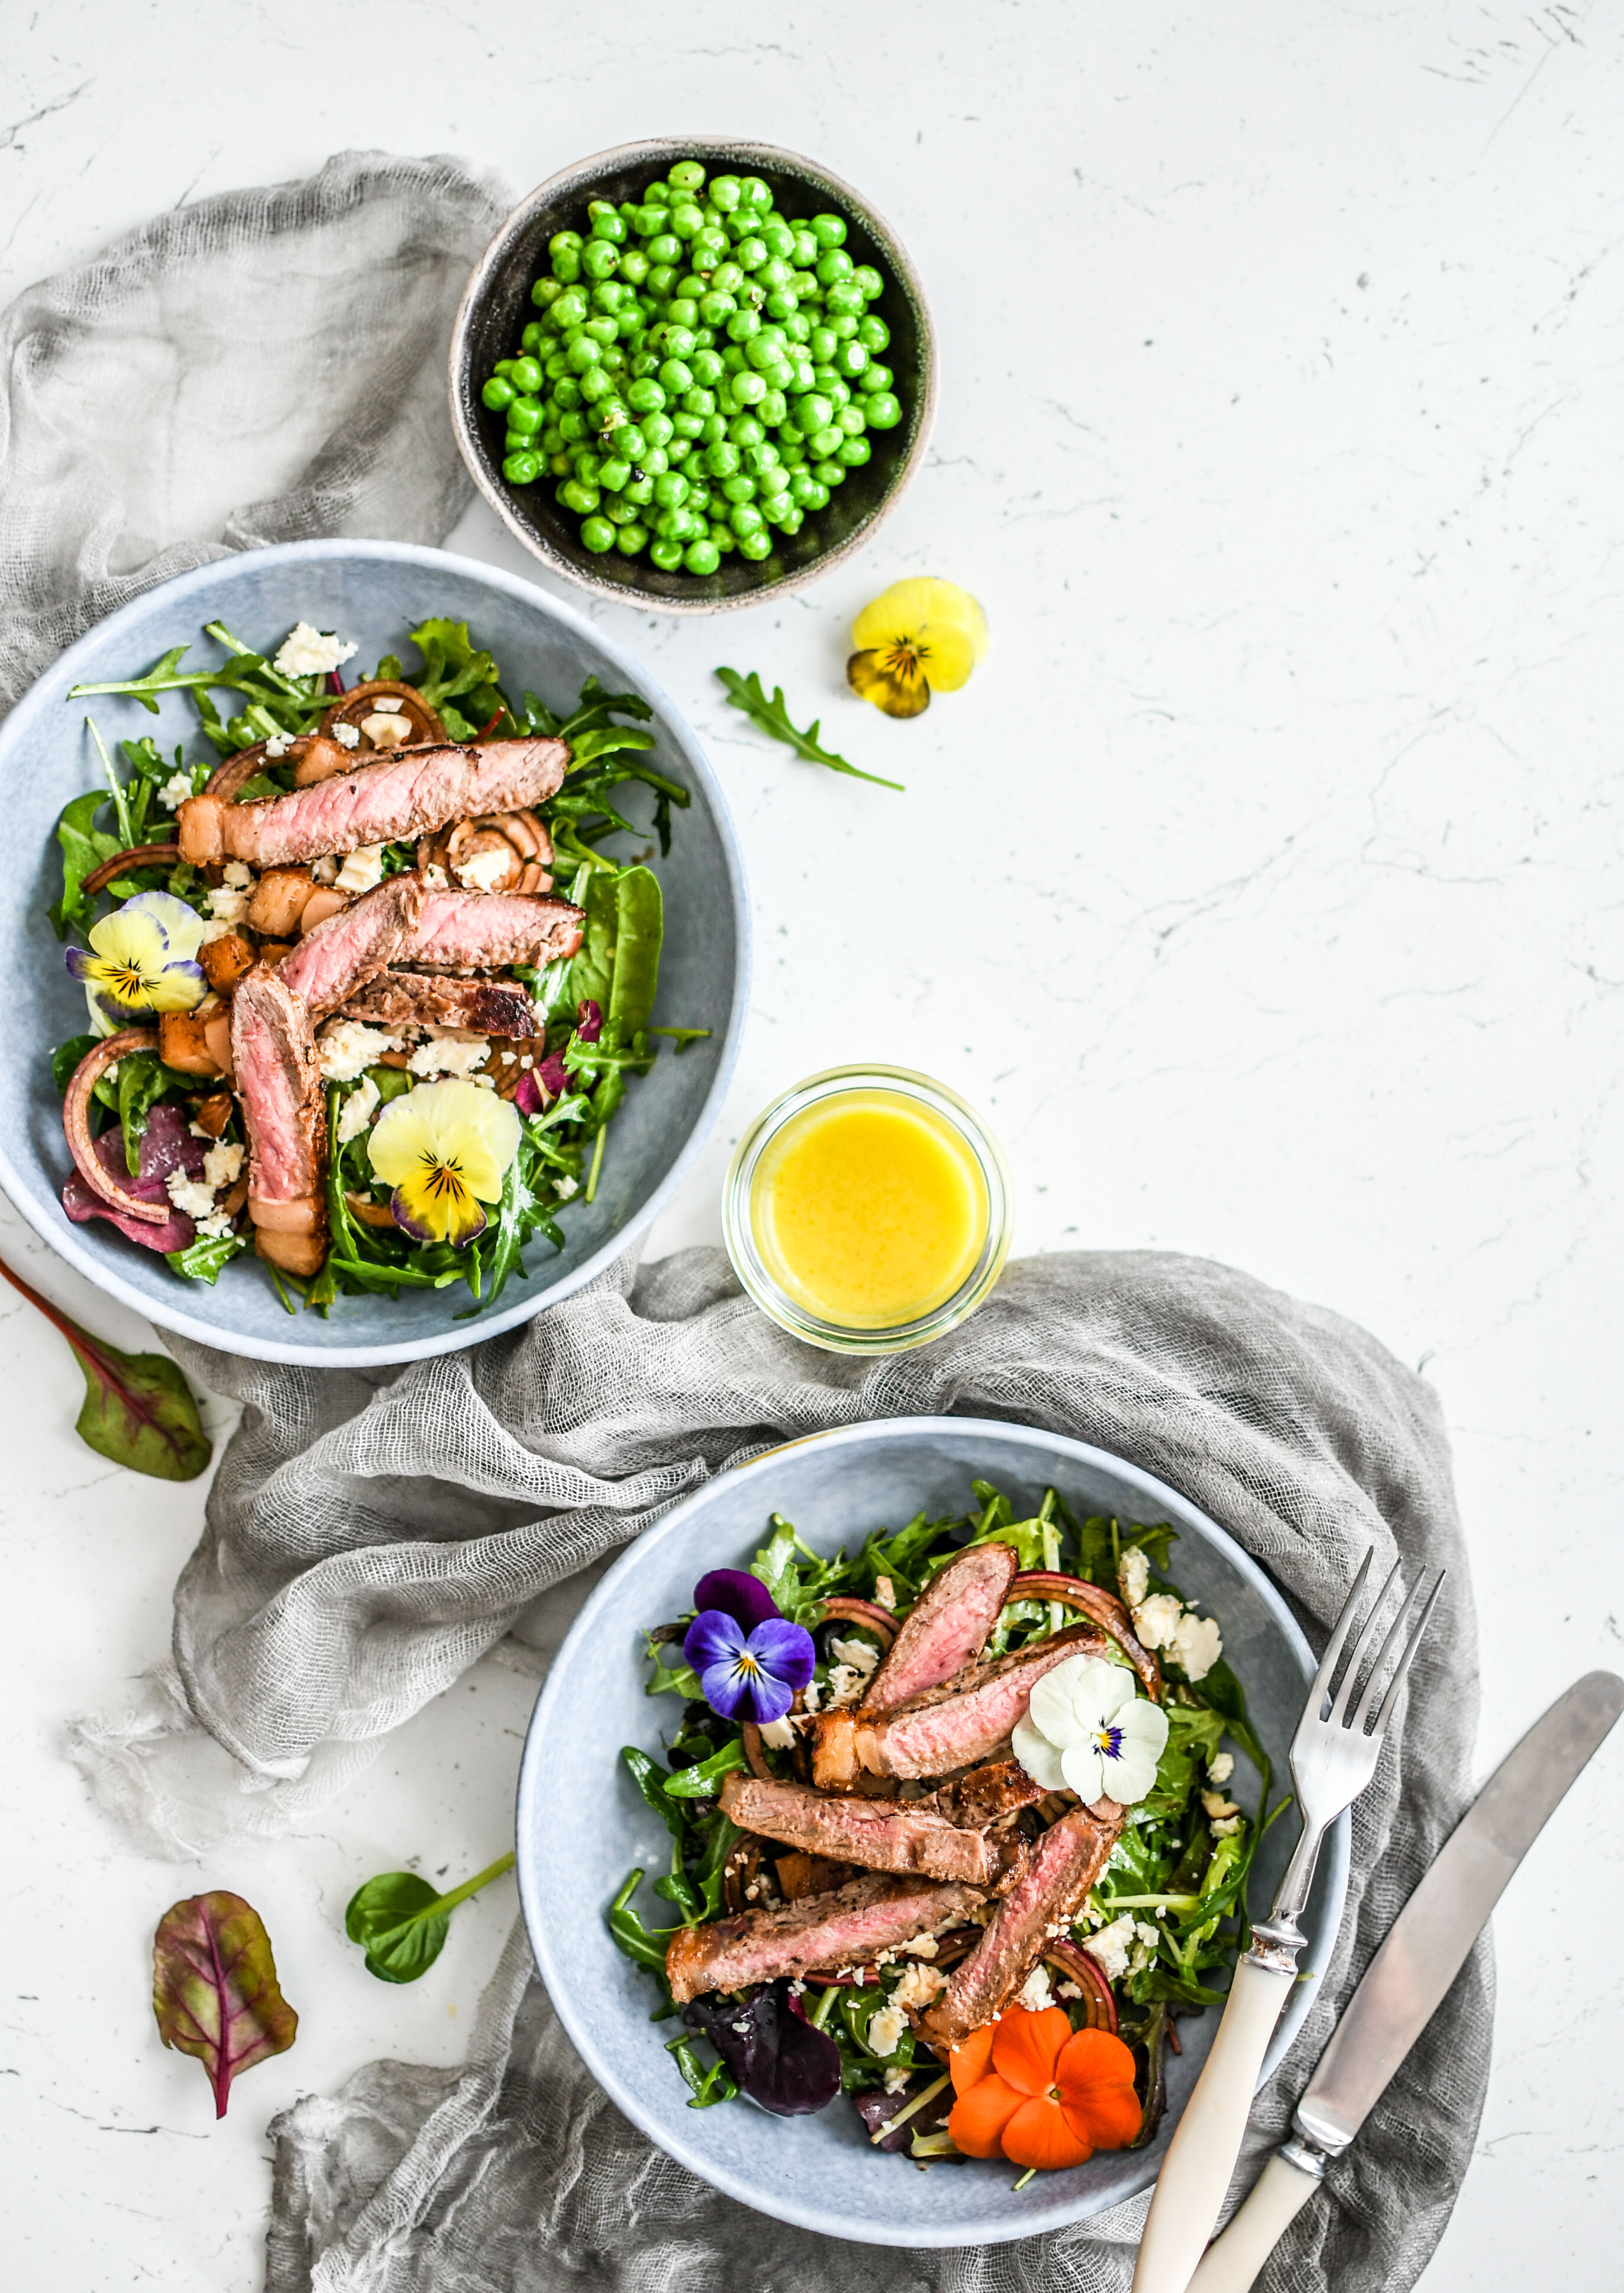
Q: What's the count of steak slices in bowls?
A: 12